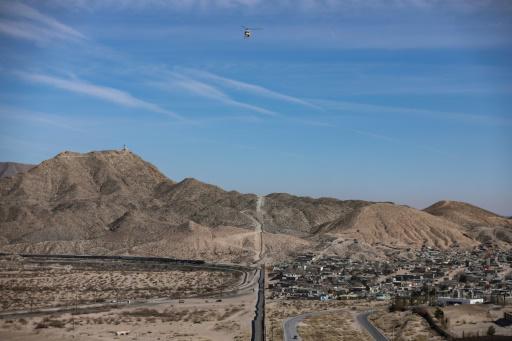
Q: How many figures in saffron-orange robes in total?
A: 0